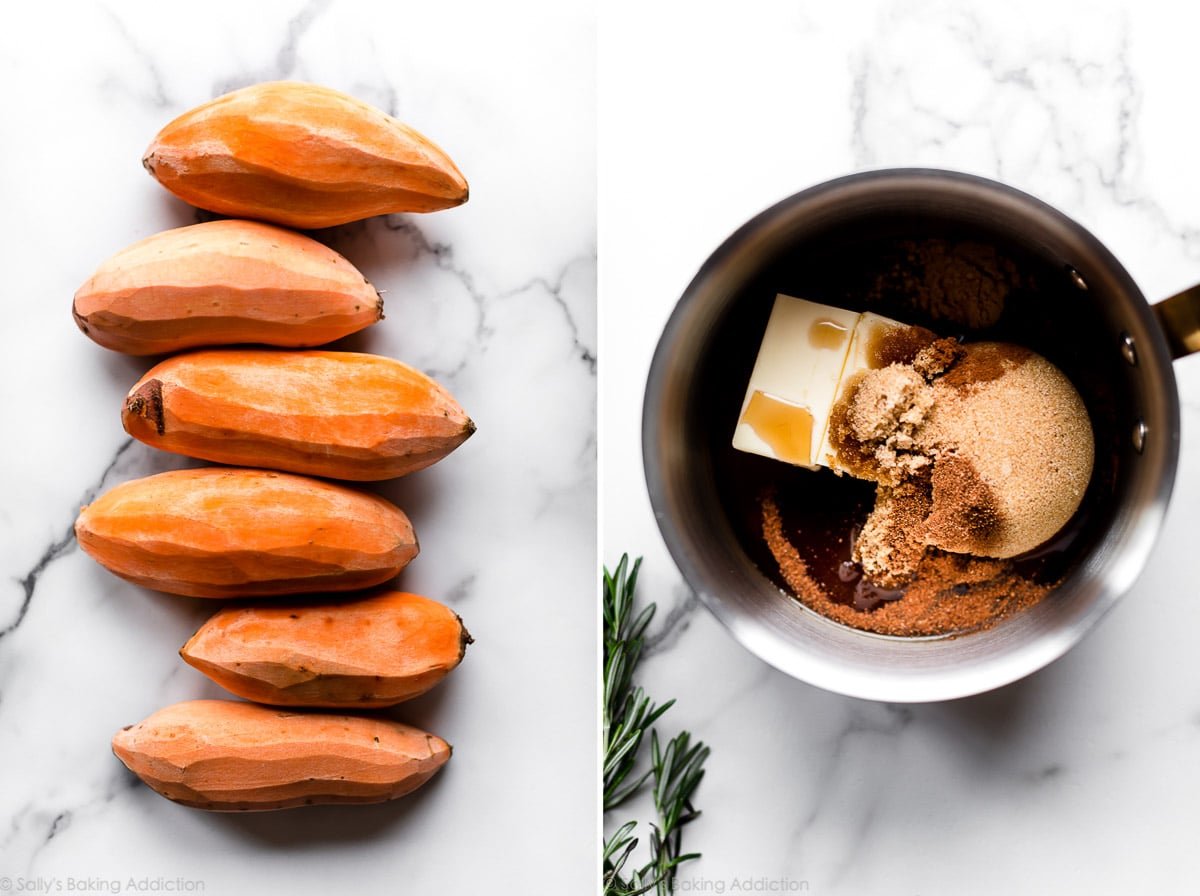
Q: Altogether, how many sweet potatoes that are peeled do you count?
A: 6